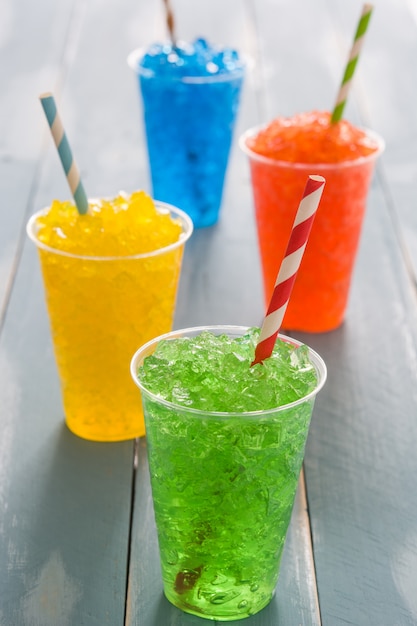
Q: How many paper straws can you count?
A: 4